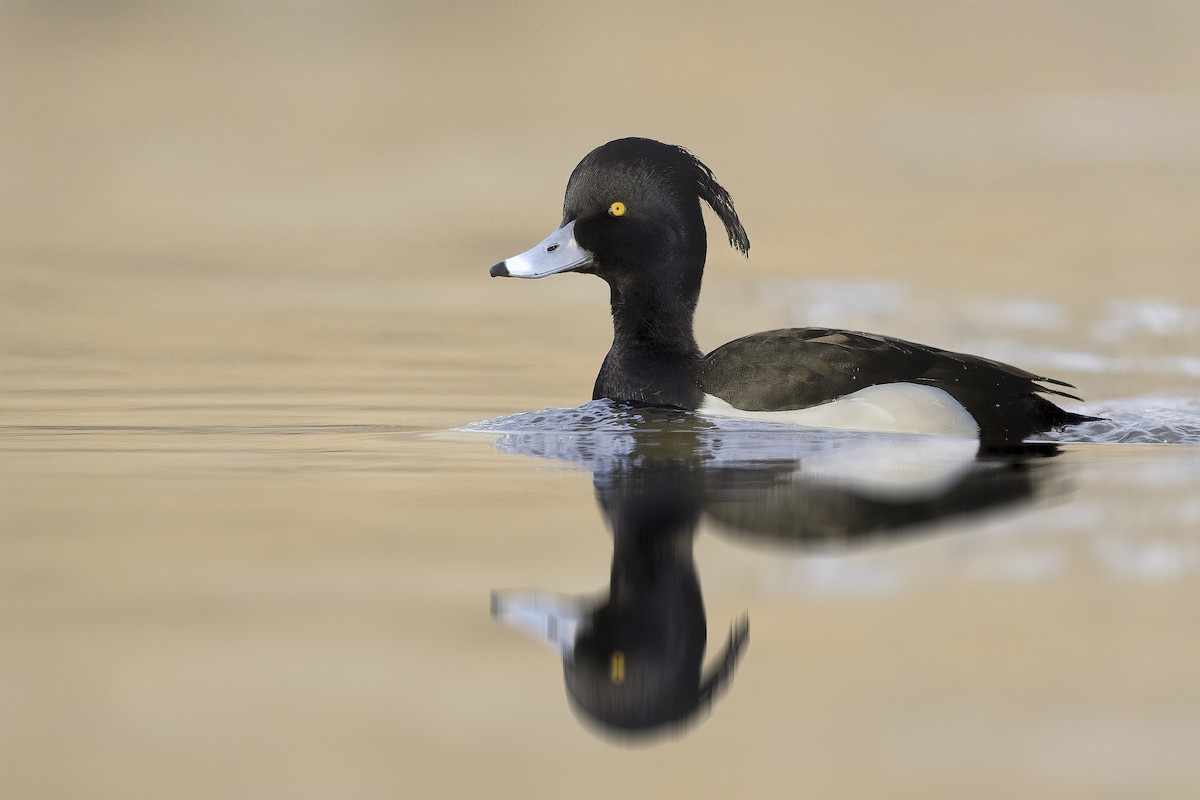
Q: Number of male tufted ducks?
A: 1